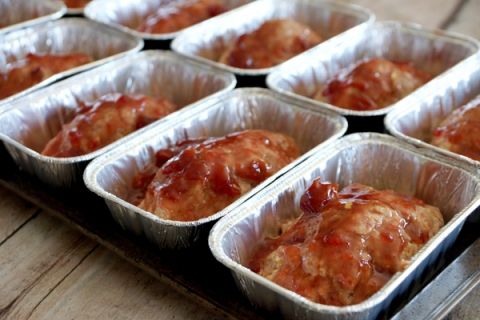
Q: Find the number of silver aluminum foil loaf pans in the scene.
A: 10